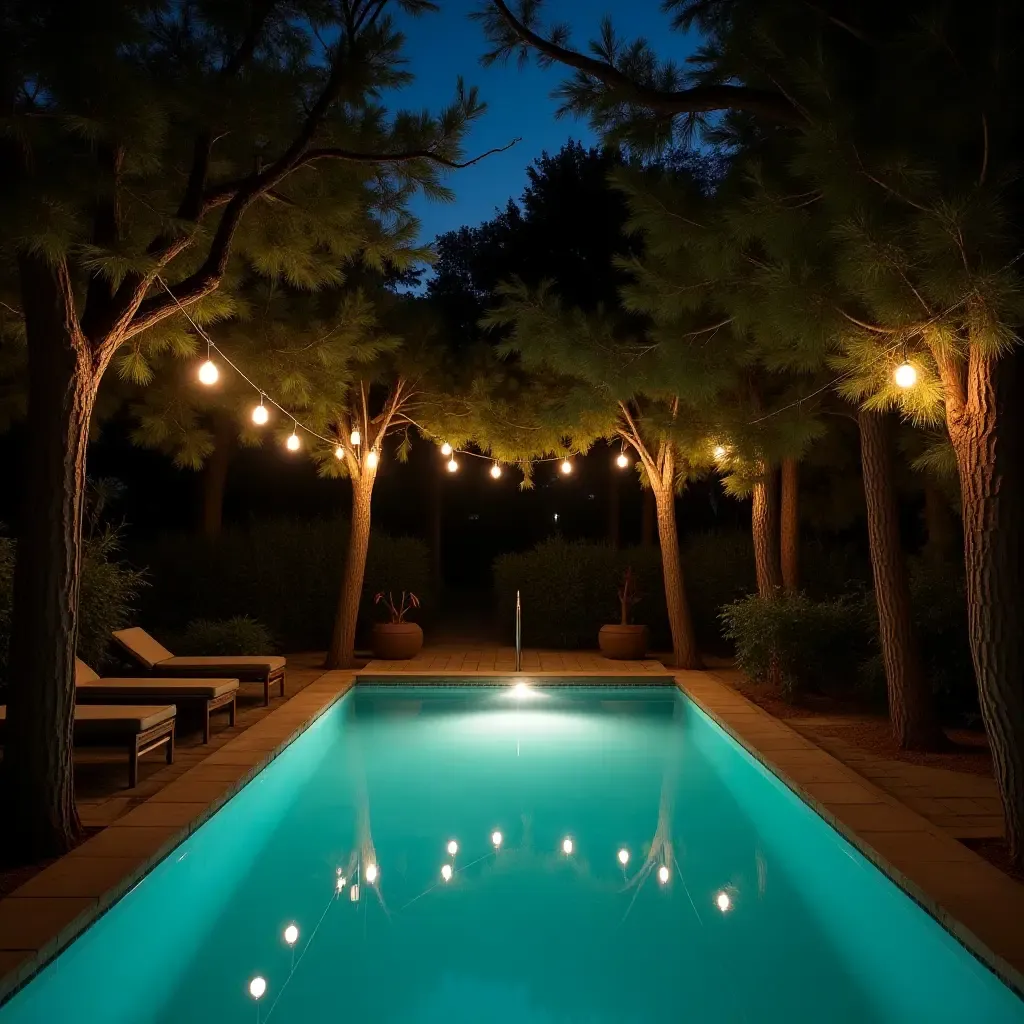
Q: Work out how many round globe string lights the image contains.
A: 13